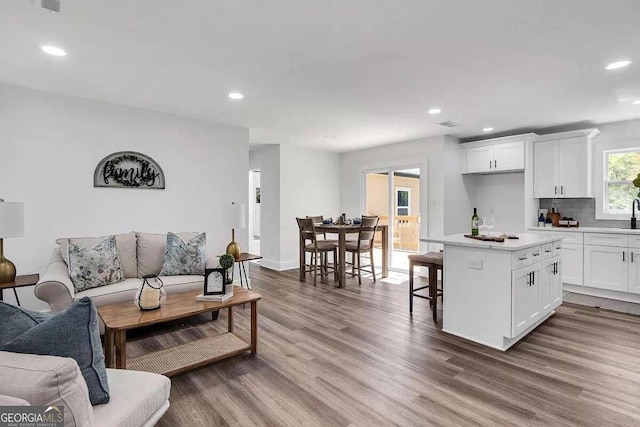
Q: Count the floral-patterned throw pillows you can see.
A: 2